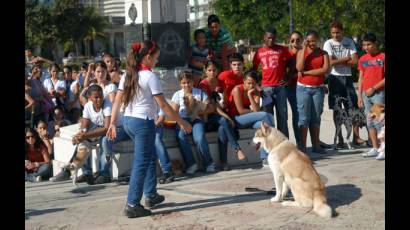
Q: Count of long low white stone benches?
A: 1